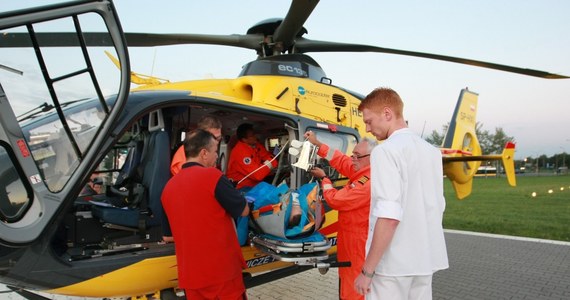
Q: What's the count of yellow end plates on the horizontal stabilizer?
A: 1